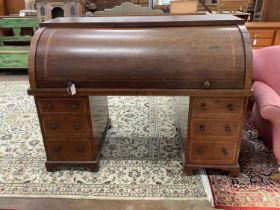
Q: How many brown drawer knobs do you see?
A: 12